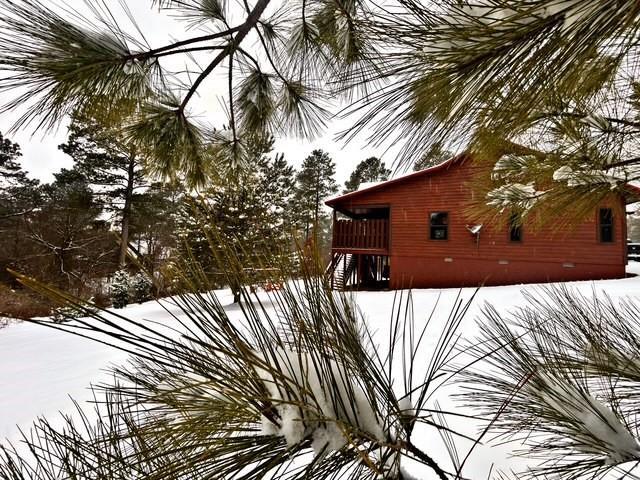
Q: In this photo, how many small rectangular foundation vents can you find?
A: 3